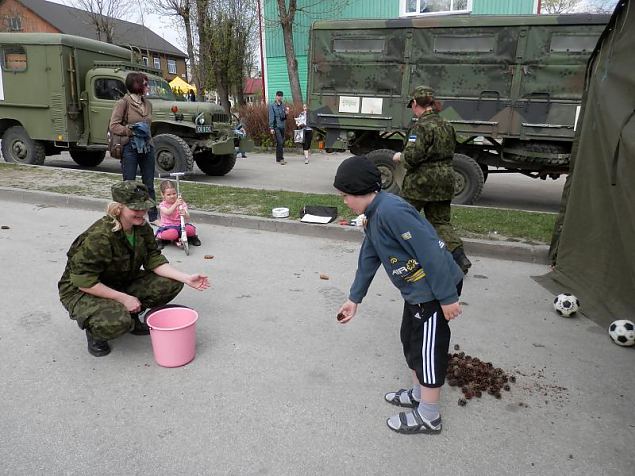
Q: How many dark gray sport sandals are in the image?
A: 2